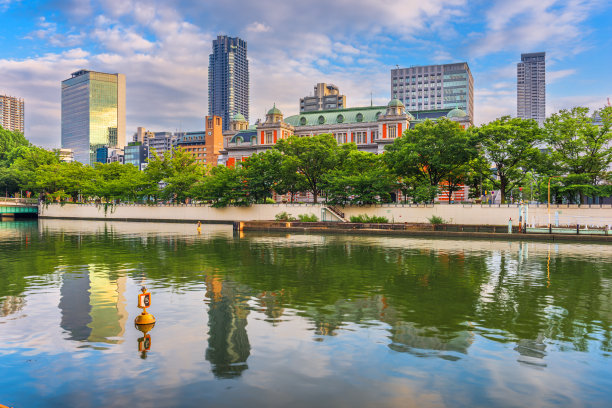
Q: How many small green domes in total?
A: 4